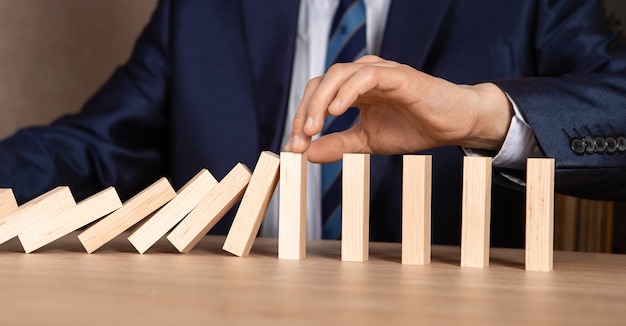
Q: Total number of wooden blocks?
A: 12